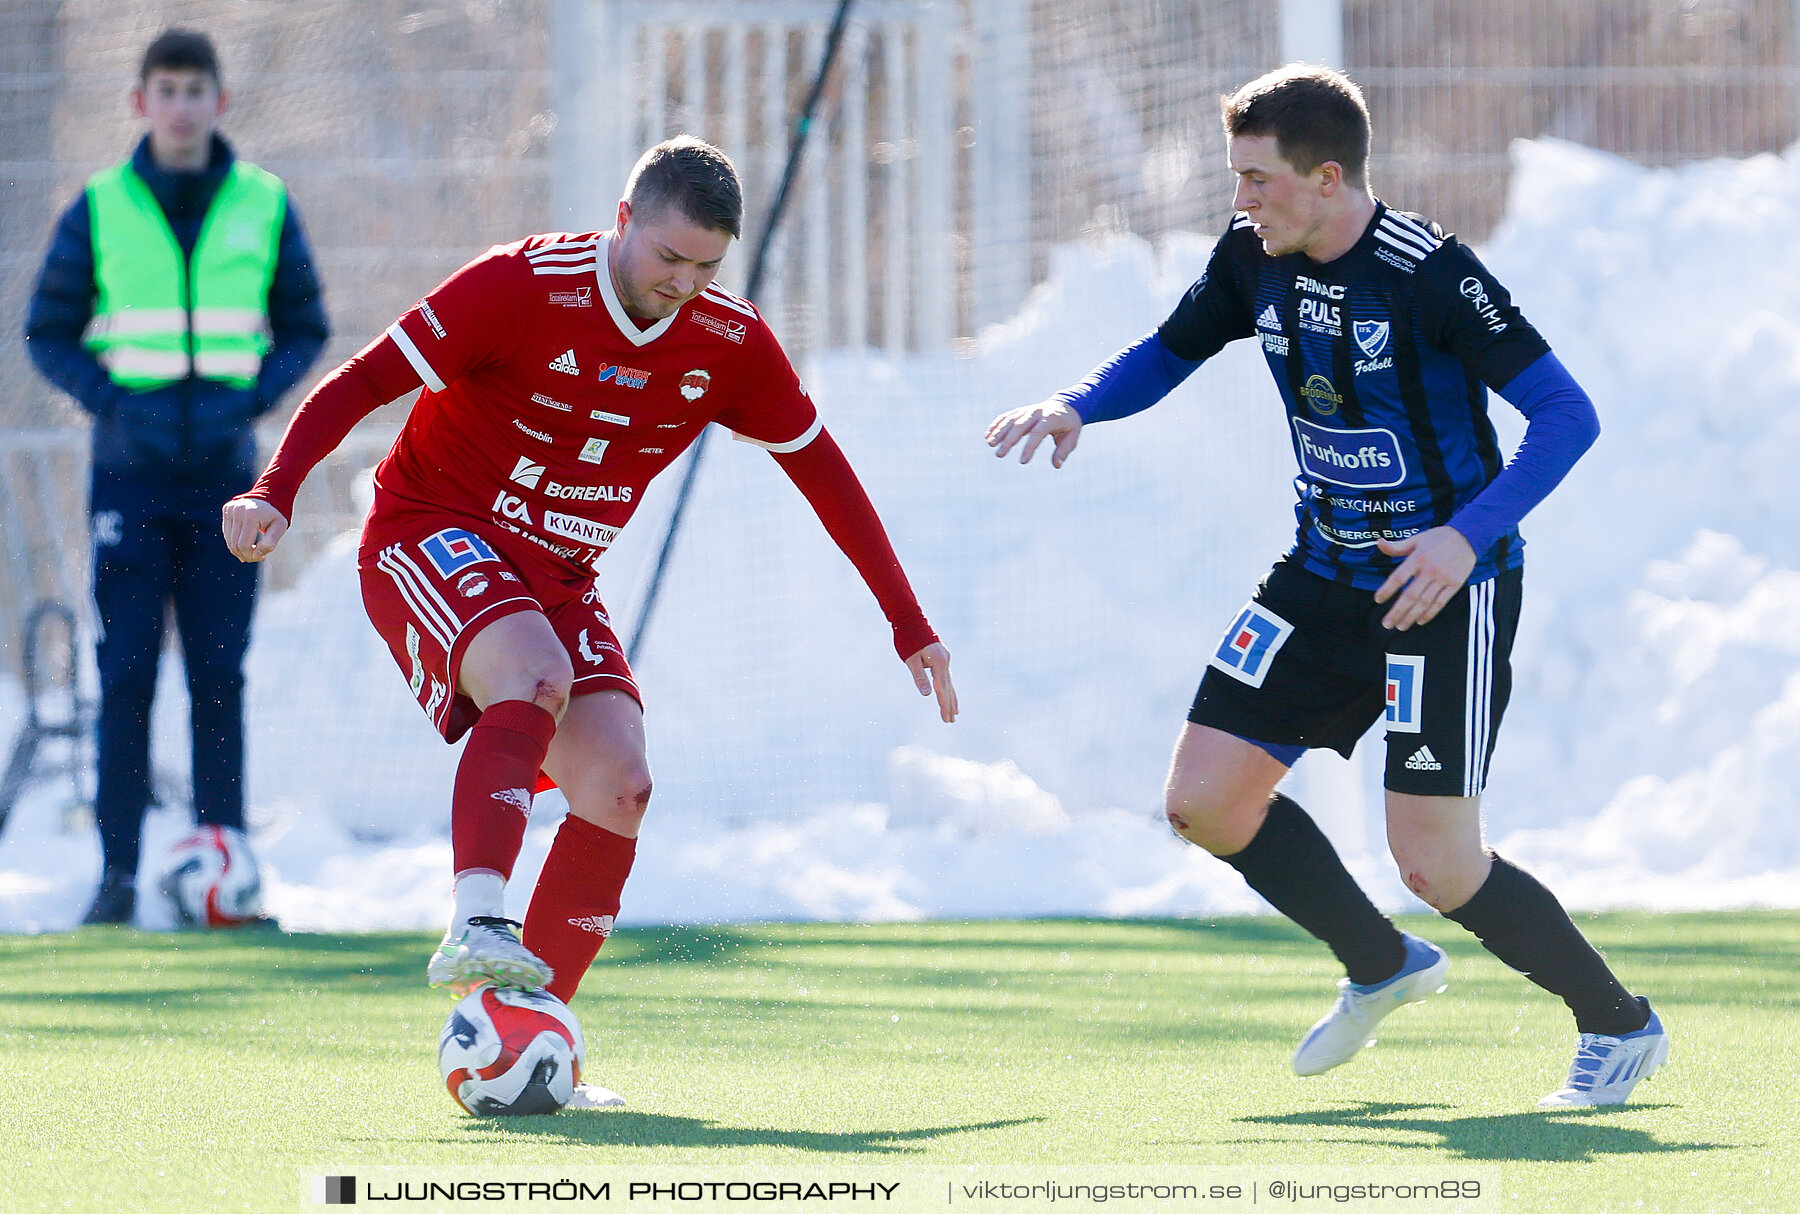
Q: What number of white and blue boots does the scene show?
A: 2